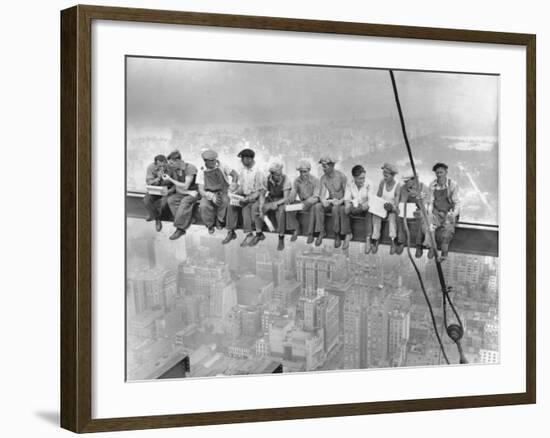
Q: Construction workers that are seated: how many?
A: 11